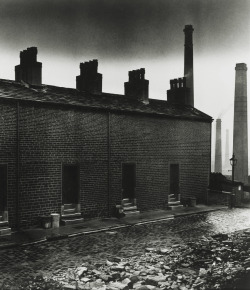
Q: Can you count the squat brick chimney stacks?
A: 4